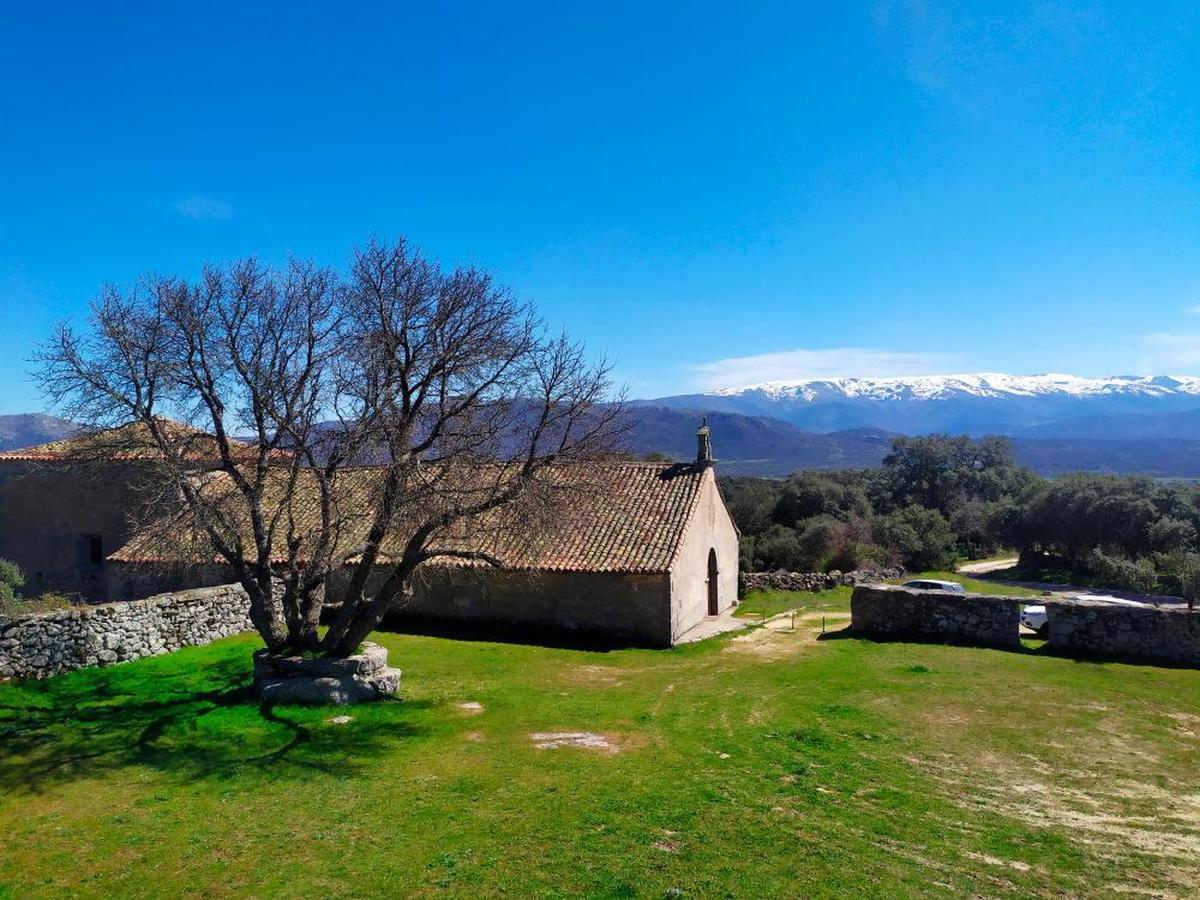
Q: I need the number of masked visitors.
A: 0